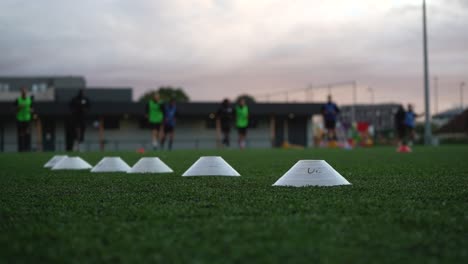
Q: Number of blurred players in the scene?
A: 9